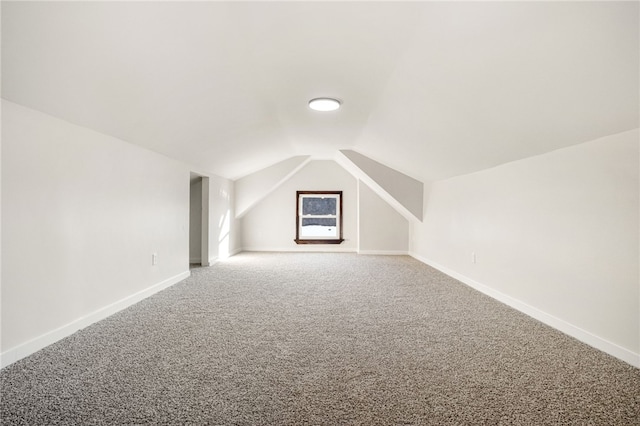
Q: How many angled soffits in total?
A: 2